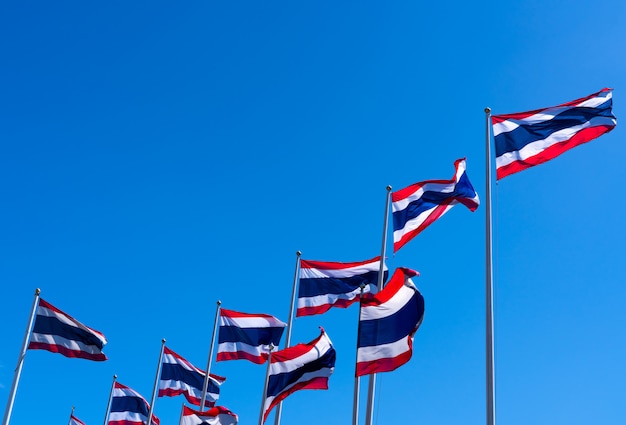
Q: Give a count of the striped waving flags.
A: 11